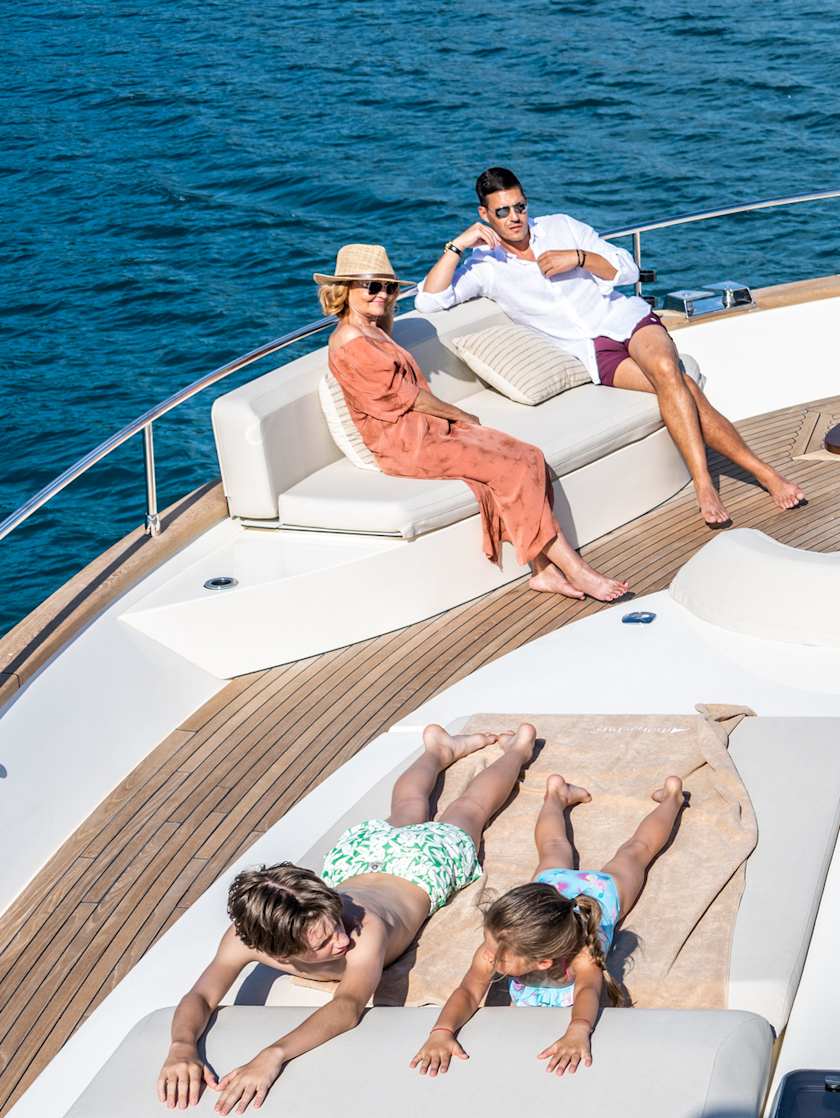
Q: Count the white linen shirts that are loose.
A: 1